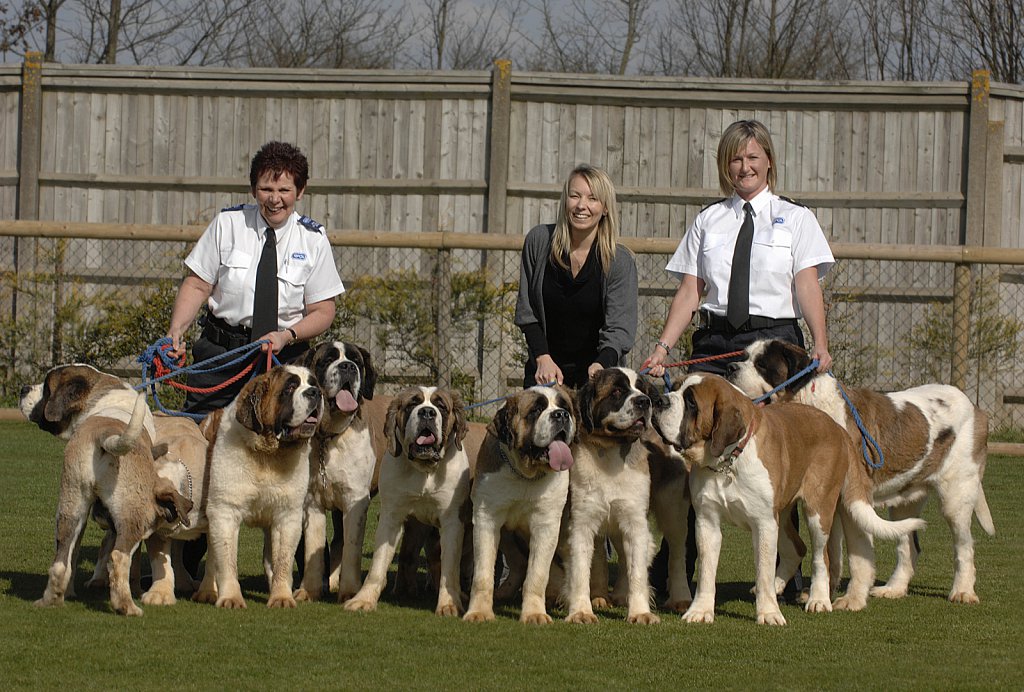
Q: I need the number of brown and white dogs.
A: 9